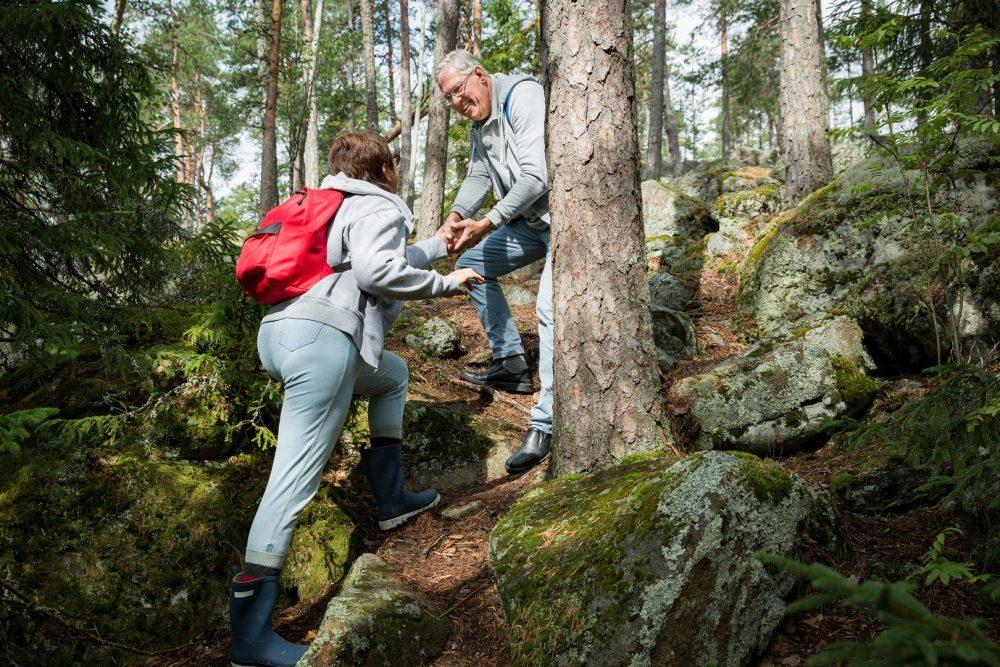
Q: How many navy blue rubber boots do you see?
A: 2